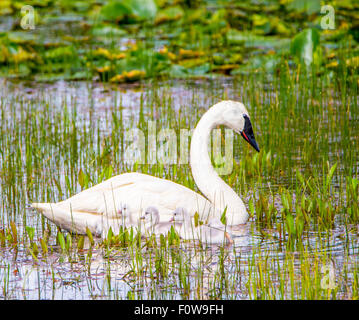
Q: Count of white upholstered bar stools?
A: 0